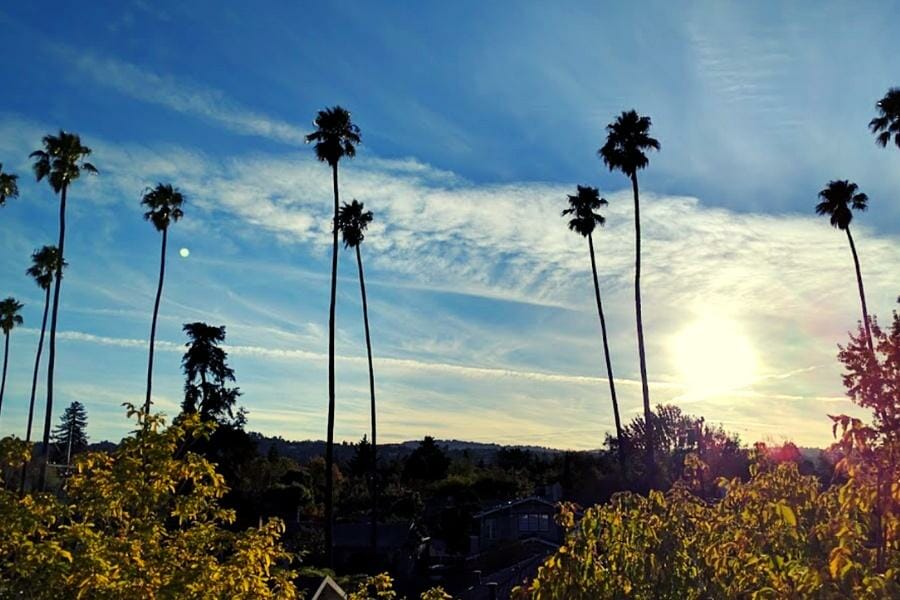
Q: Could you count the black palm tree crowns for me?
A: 11